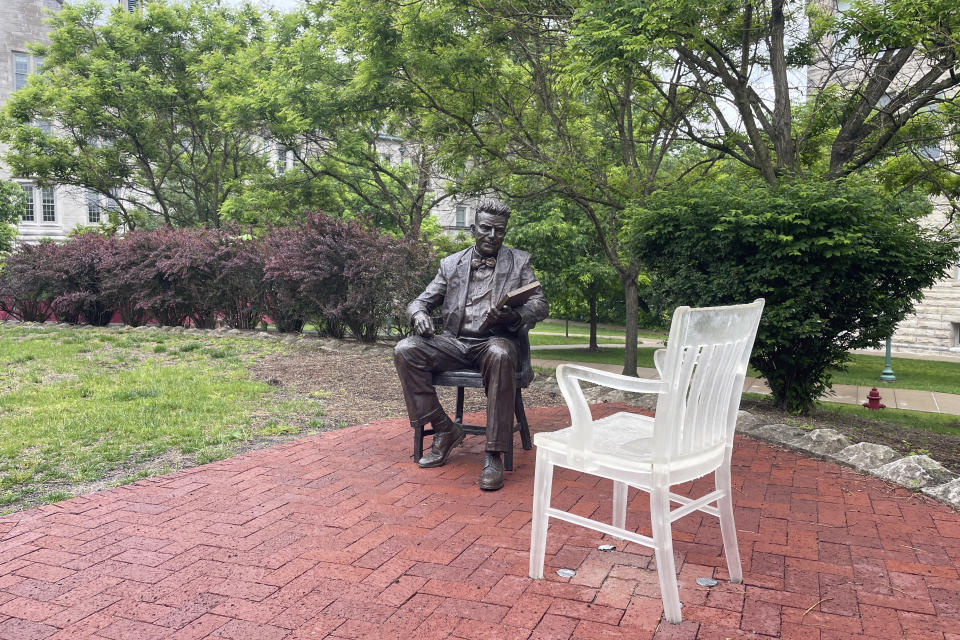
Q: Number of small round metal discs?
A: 3